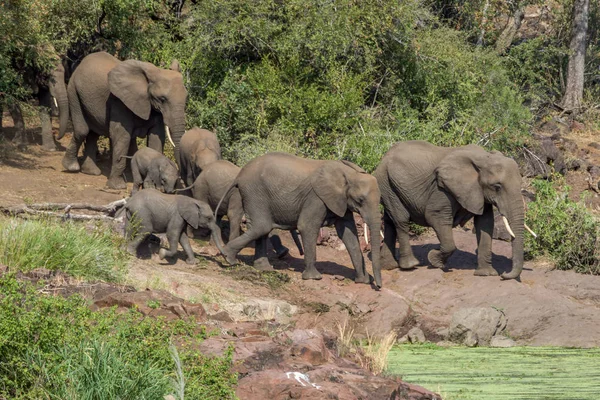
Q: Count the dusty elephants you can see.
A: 8